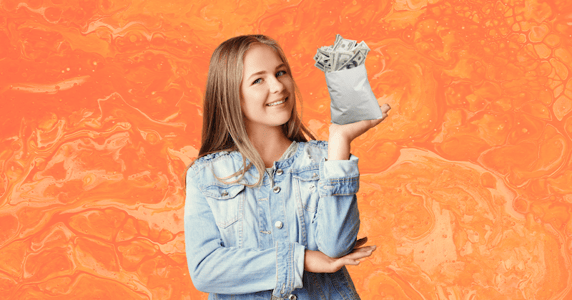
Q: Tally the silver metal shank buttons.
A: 6